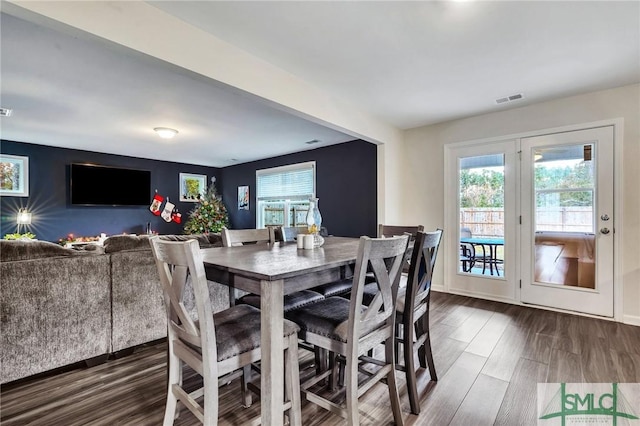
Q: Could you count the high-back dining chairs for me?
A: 6